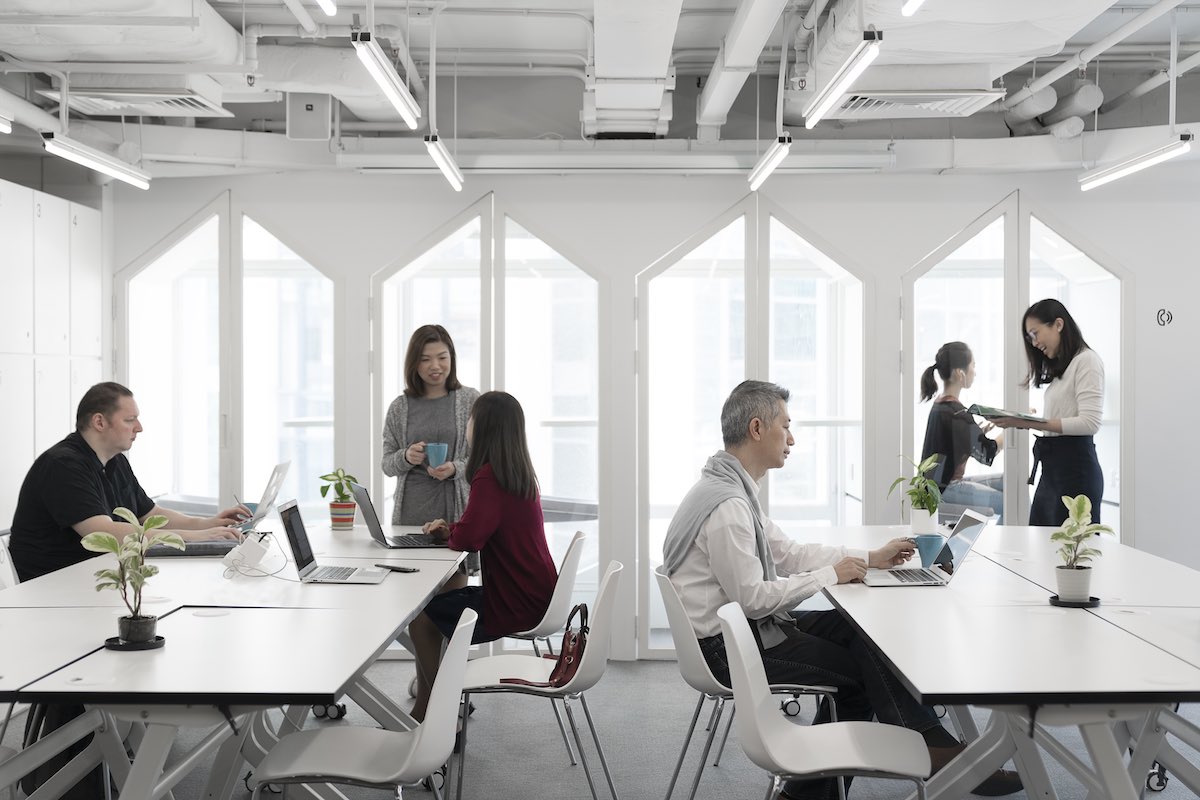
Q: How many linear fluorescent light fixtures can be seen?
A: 9